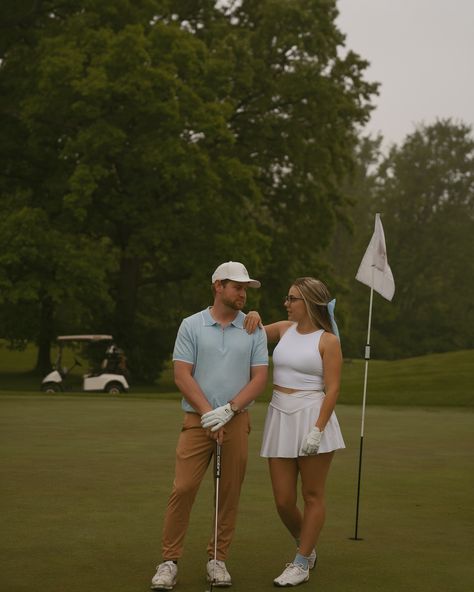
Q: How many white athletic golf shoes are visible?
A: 4